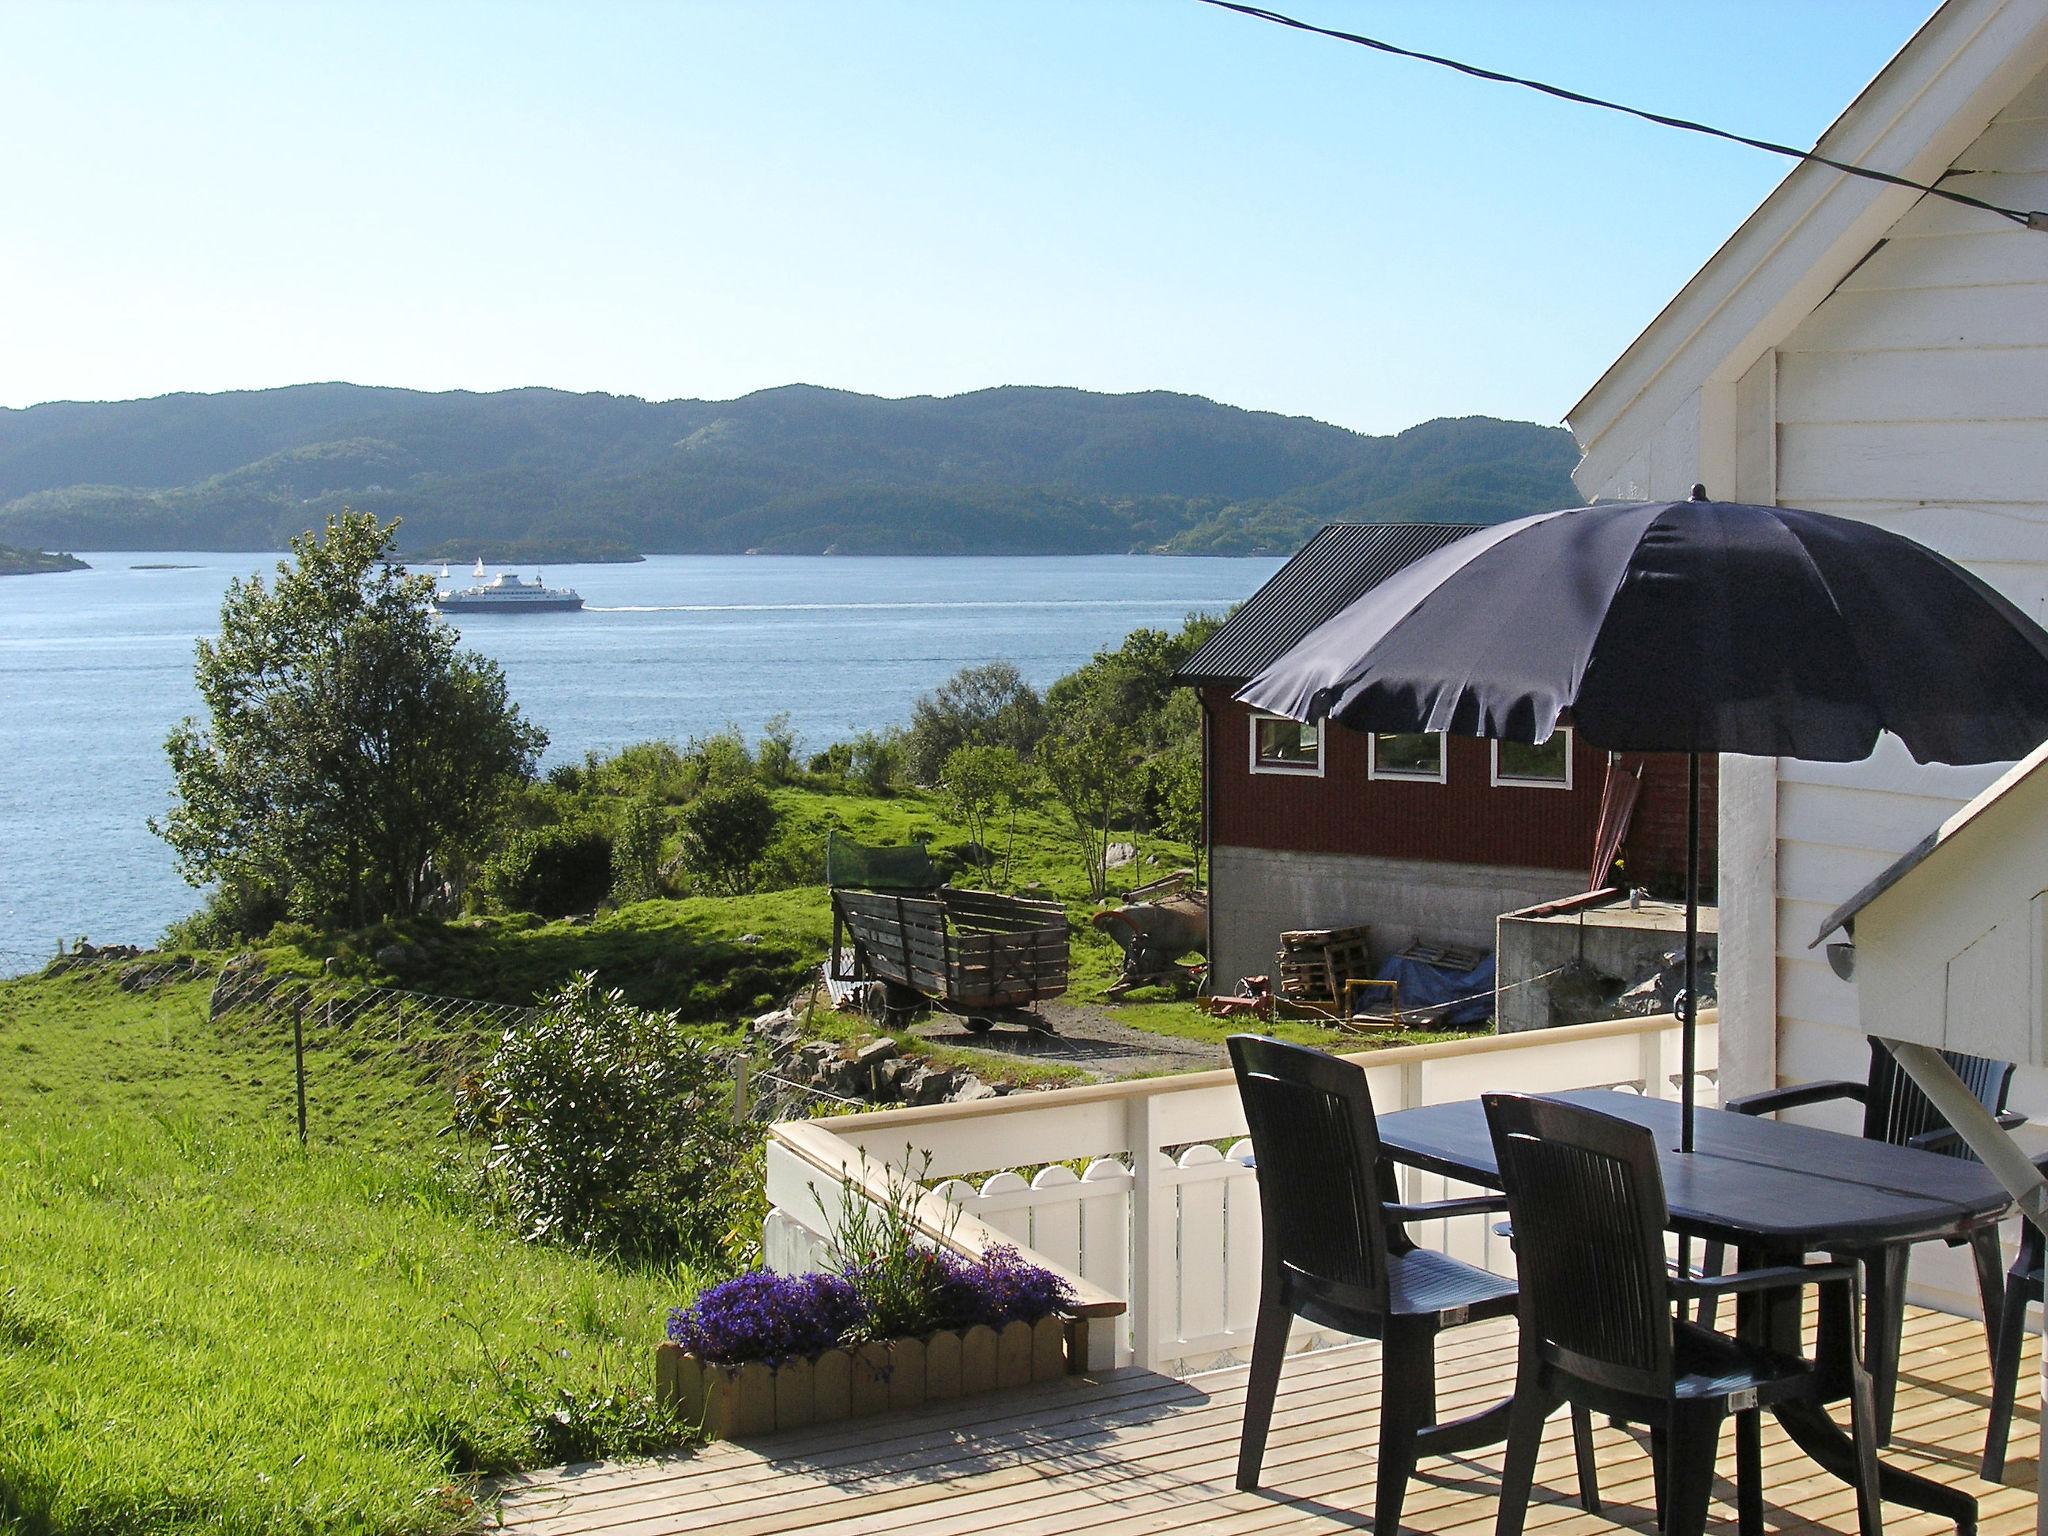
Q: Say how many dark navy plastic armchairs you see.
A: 4